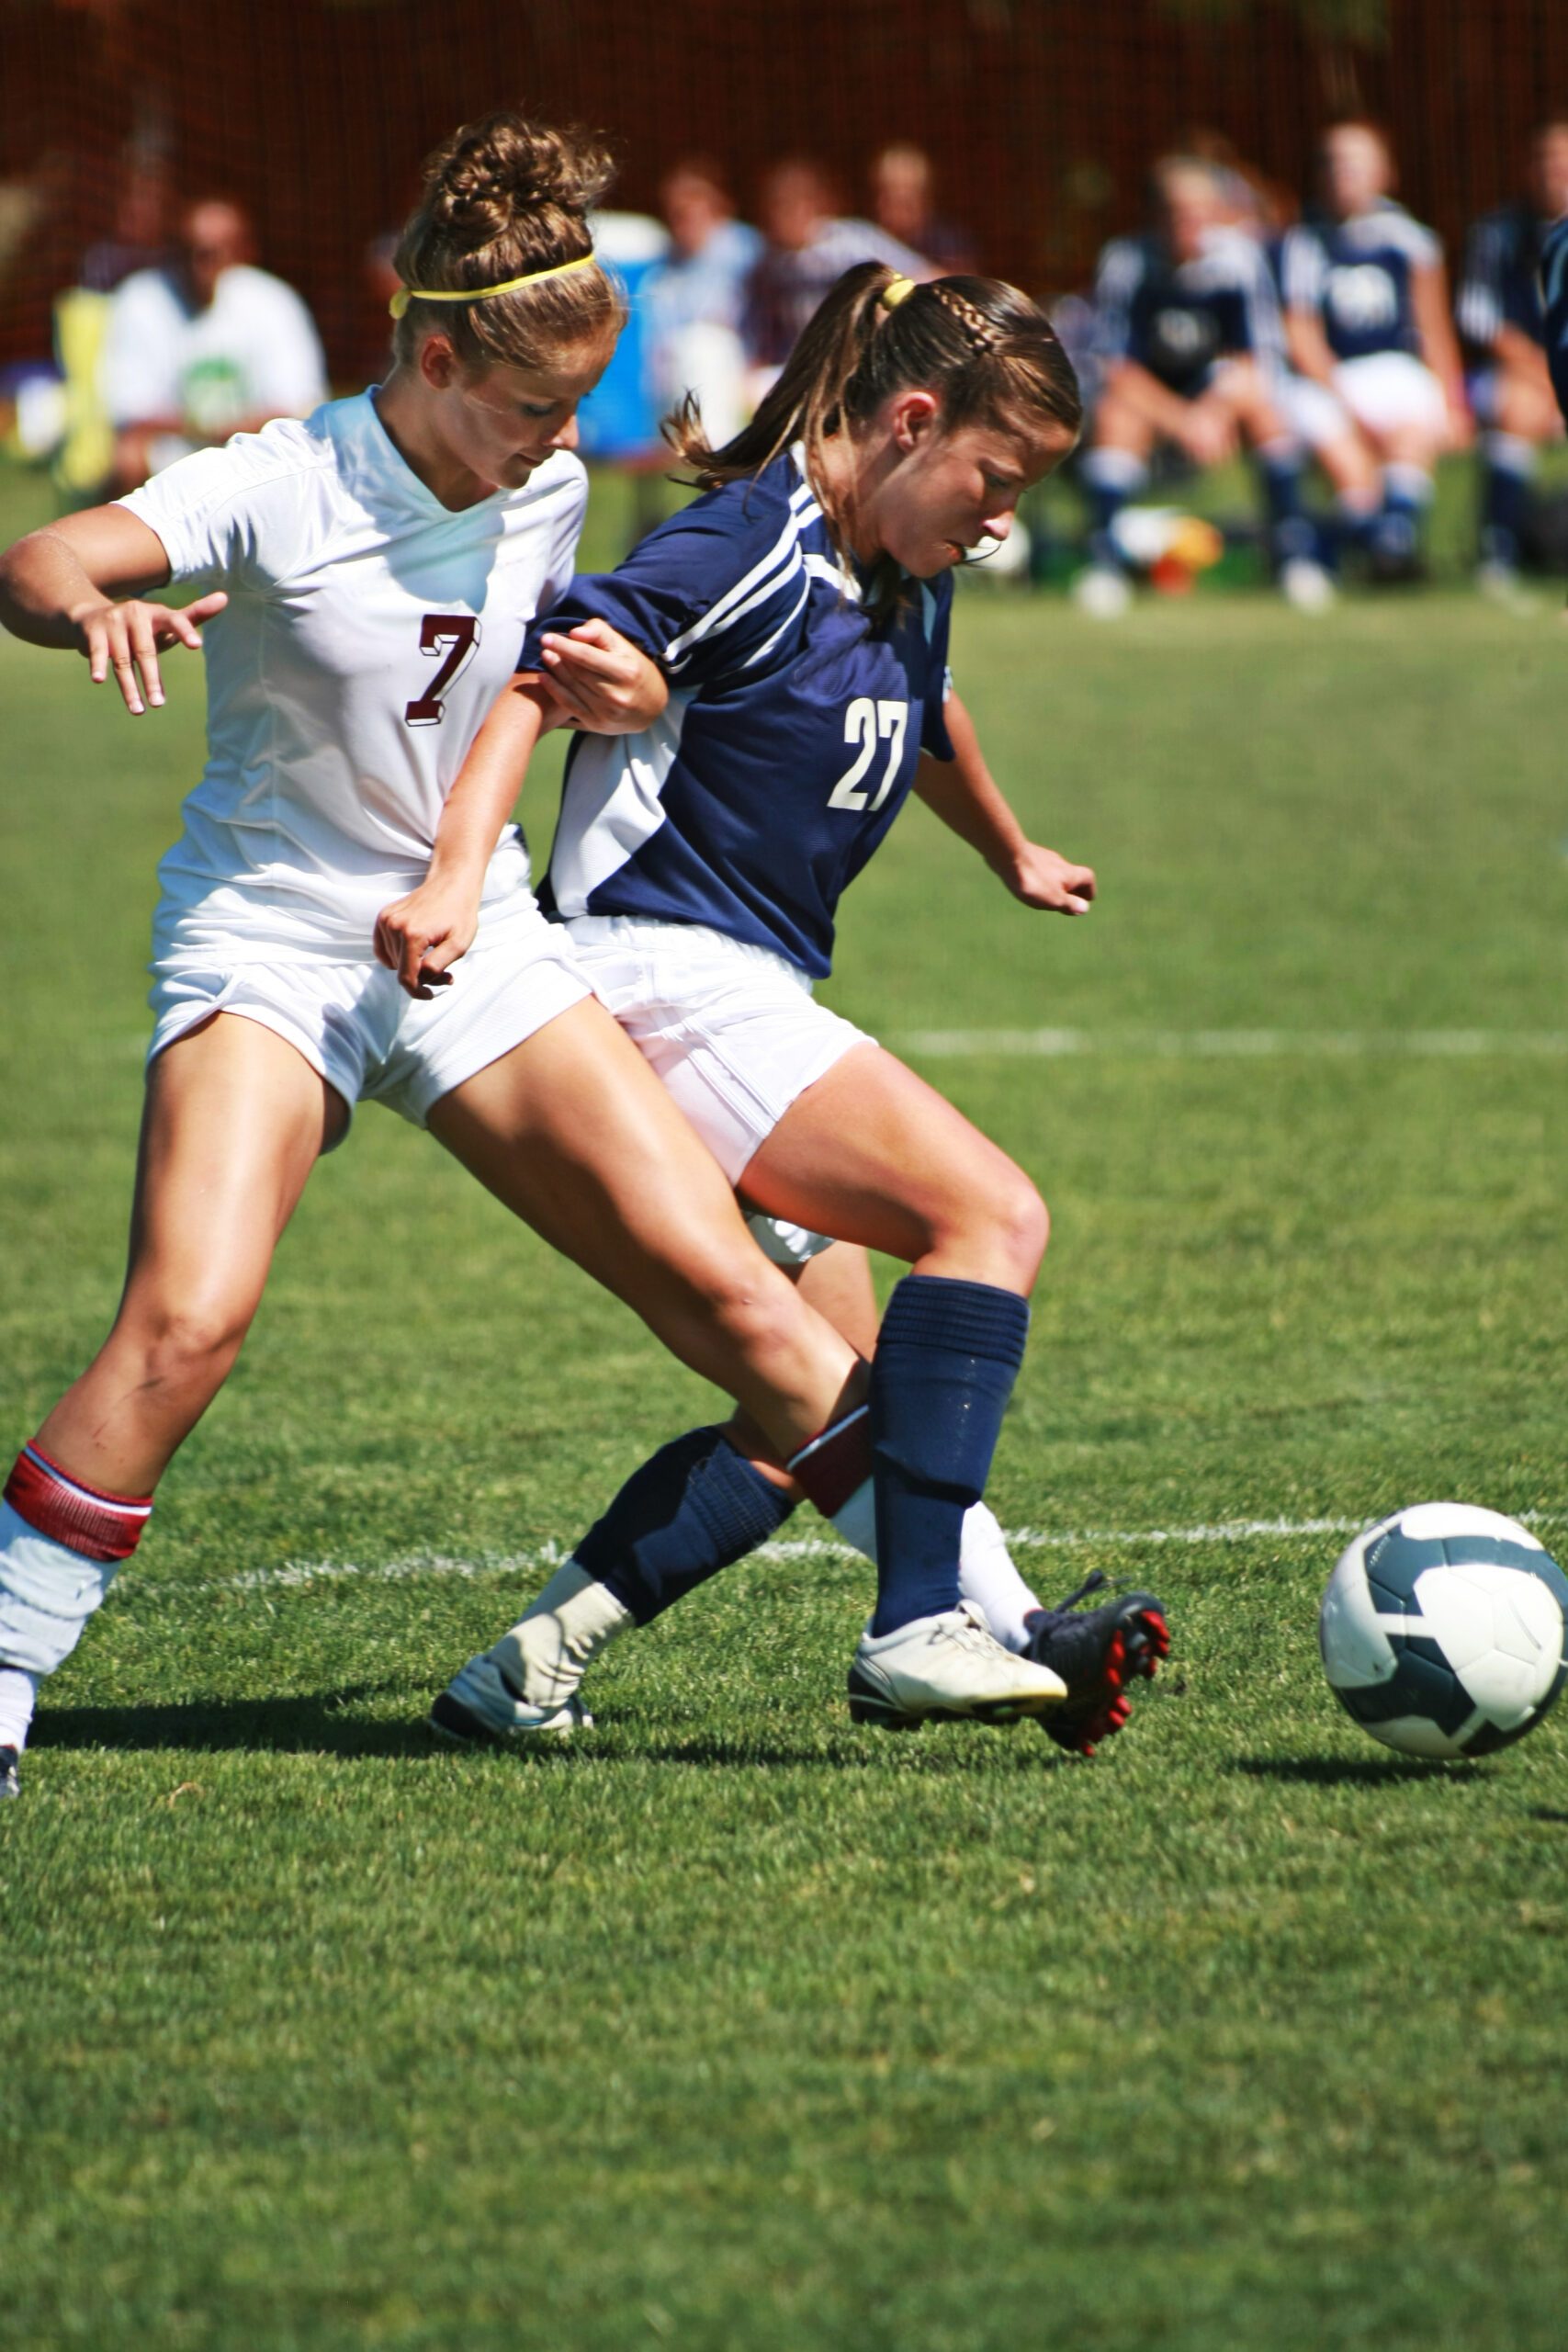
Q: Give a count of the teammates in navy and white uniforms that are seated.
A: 3